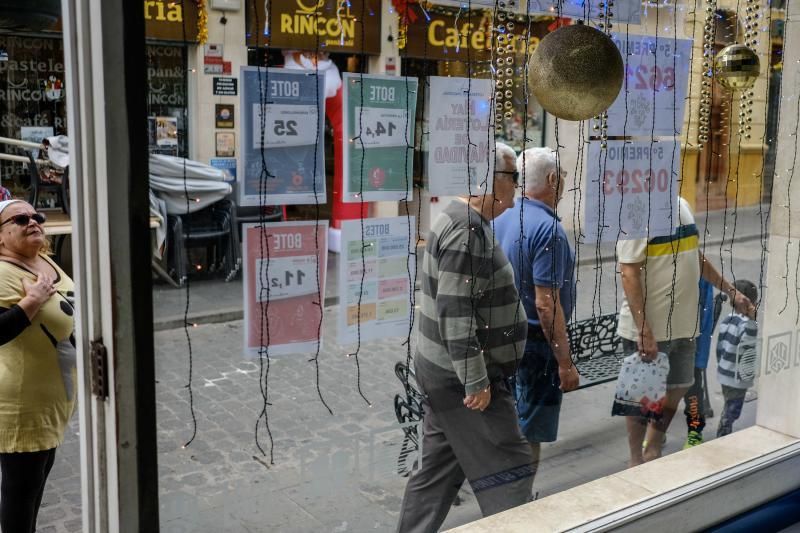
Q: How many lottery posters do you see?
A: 7